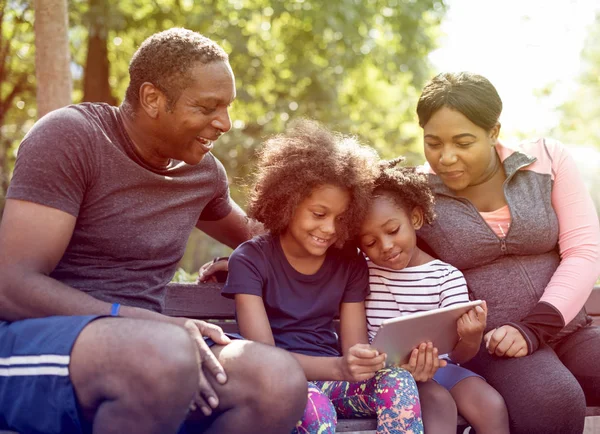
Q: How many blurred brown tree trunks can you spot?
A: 2